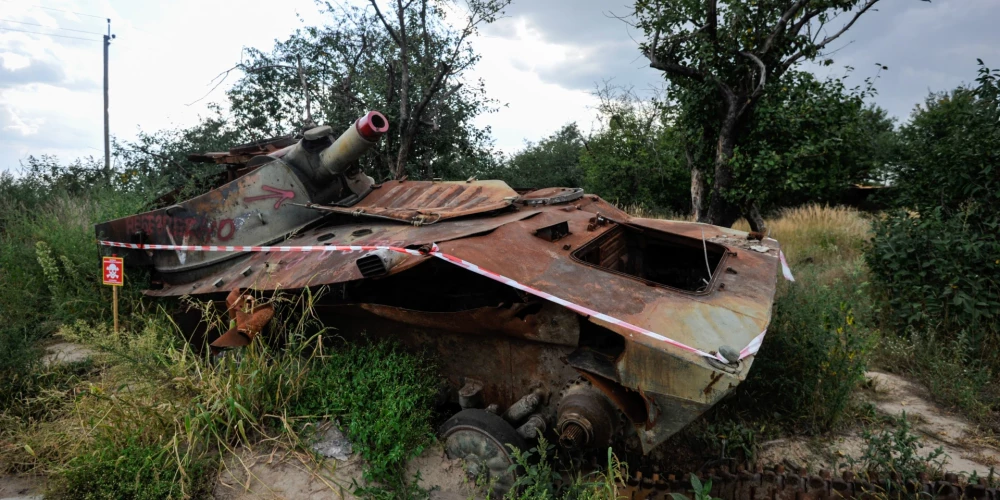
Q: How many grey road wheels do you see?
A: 1